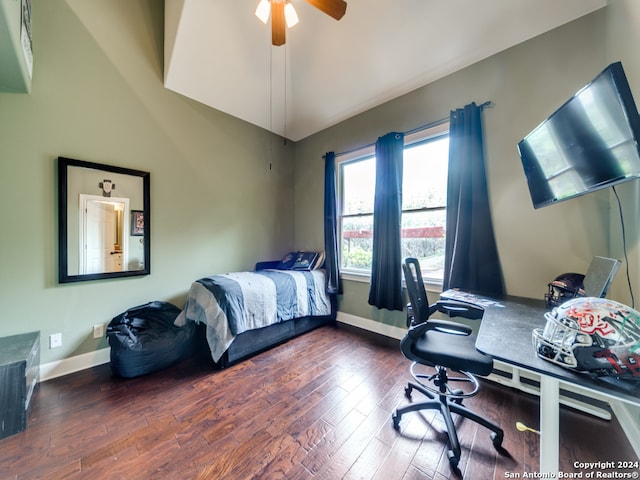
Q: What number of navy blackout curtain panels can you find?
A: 3